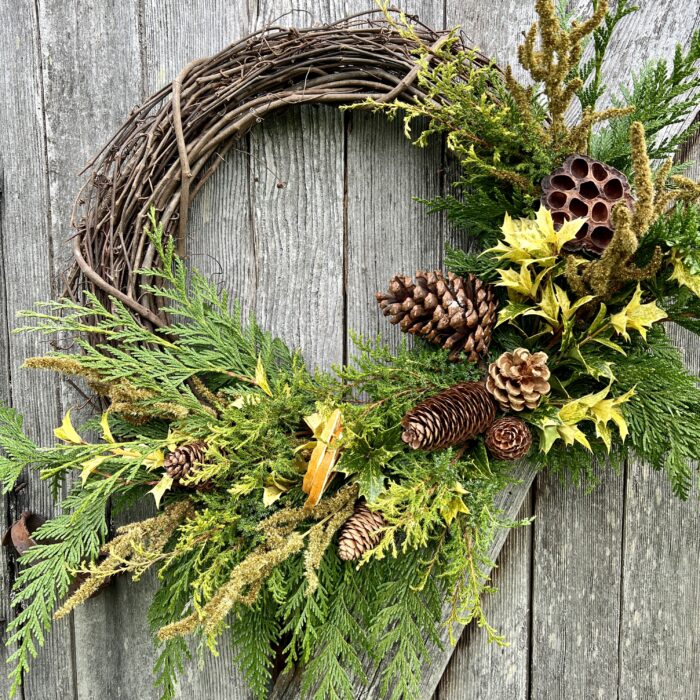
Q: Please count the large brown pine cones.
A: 2